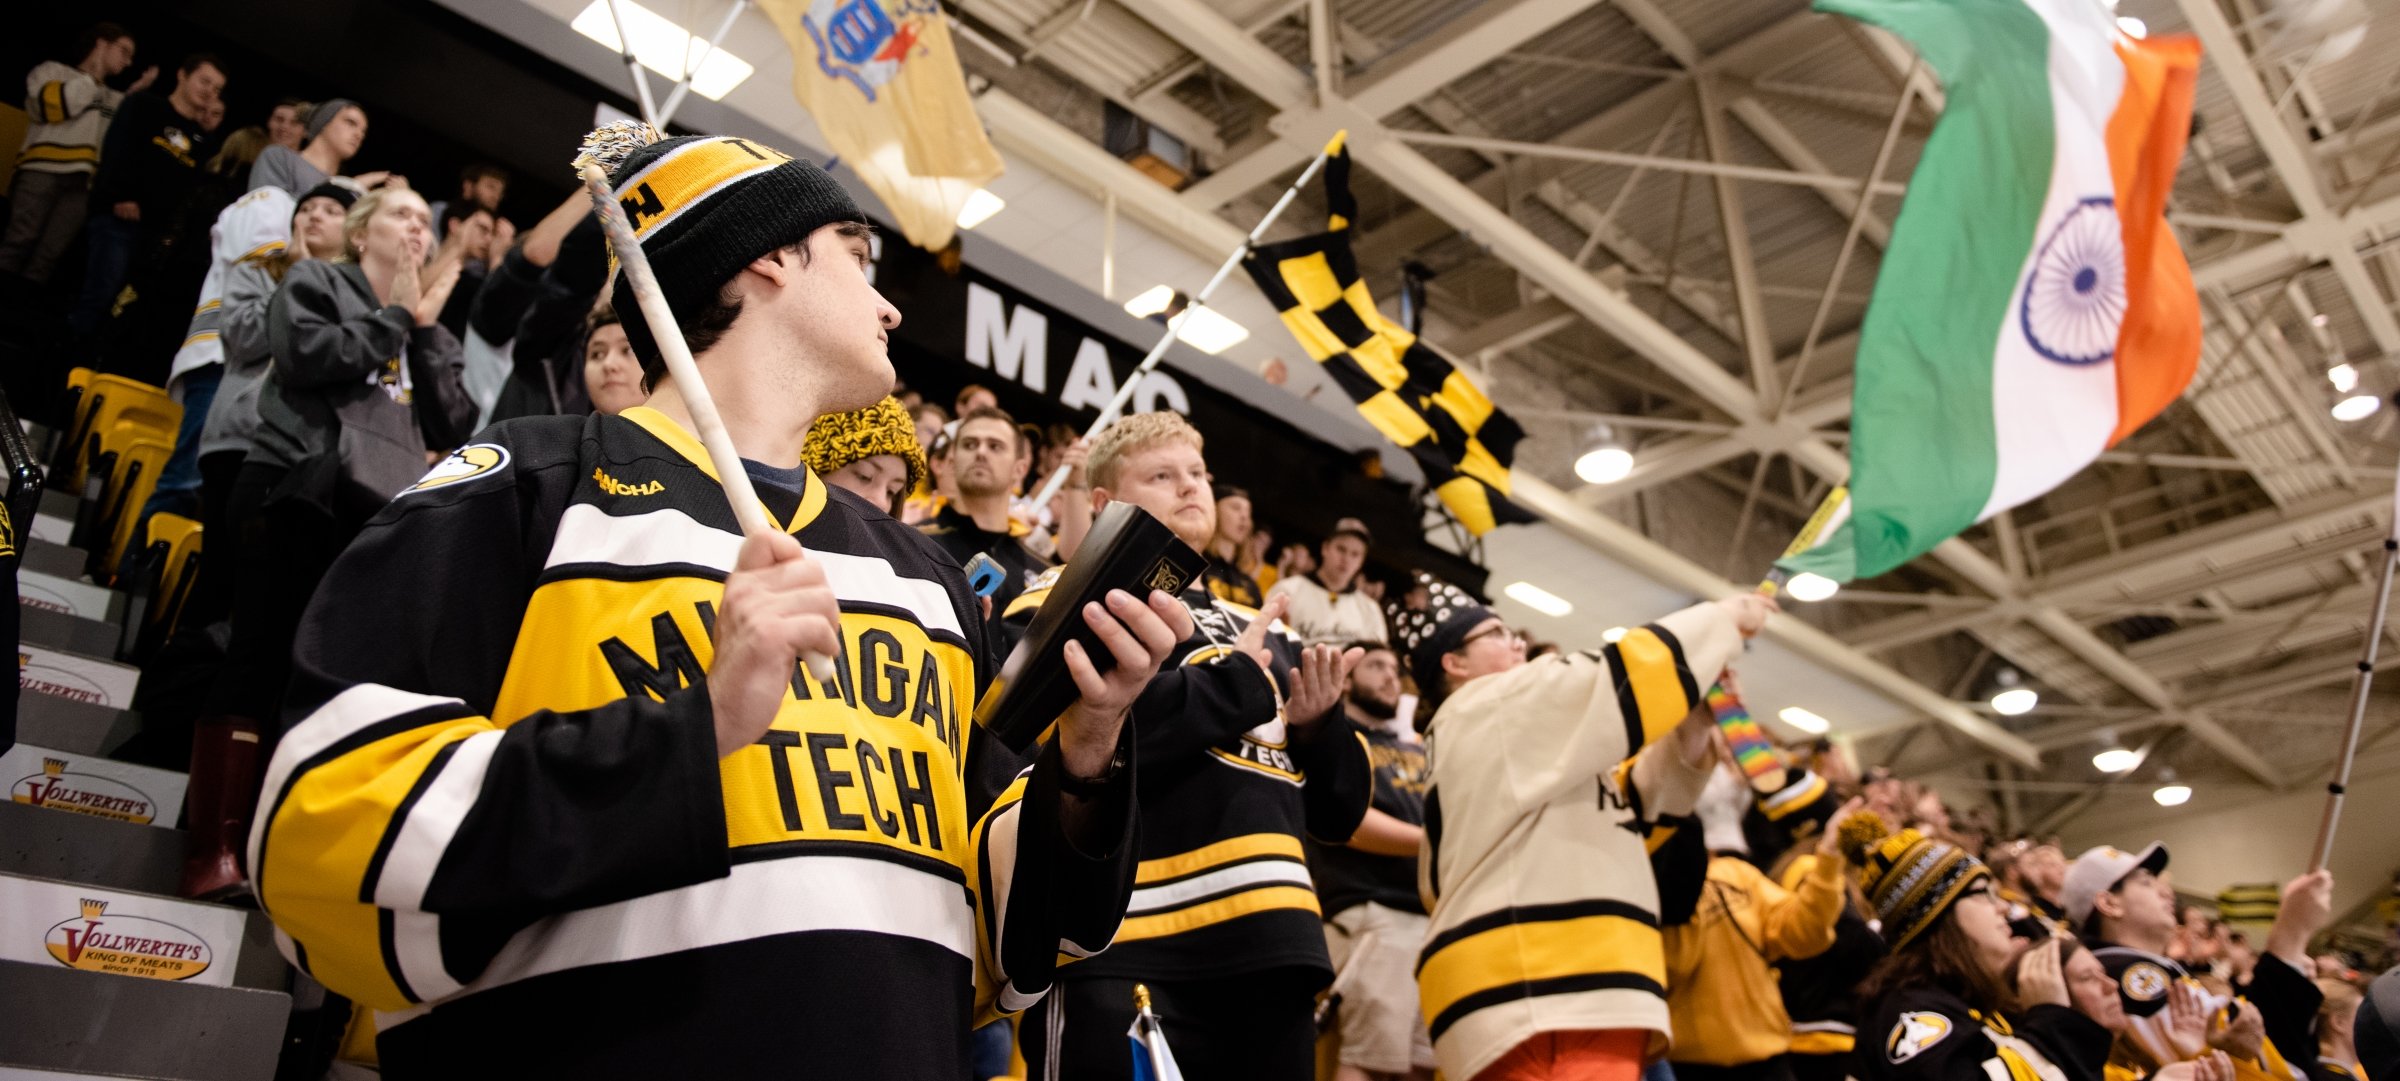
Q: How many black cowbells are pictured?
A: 1